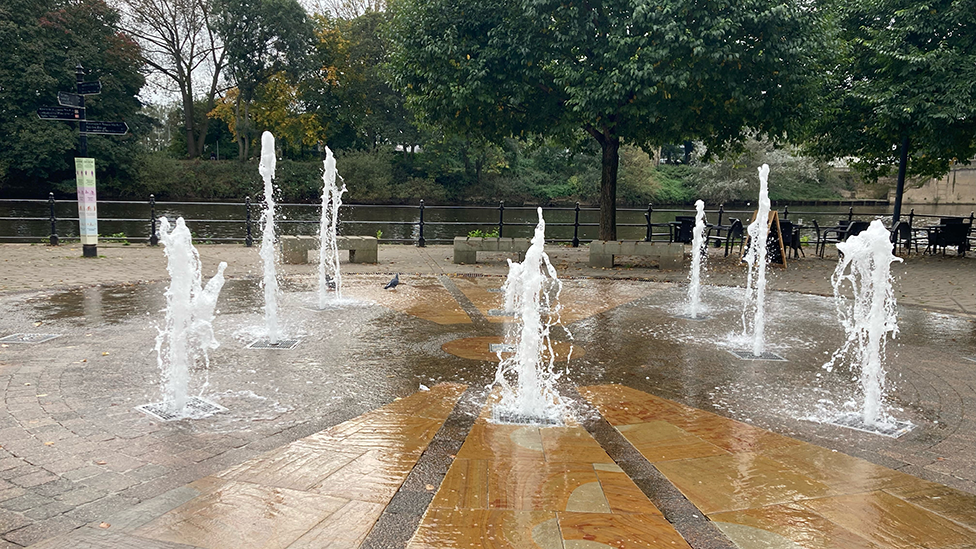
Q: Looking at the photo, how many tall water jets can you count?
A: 7